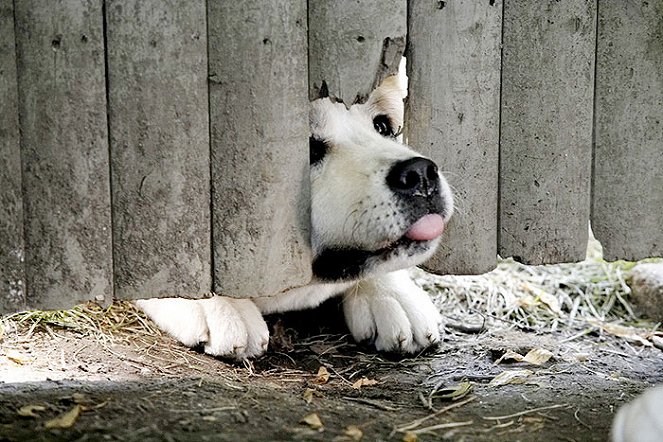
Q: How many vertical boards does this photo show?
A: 8